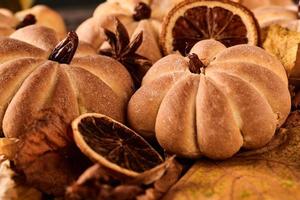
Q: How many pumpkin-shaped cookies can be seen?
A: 5